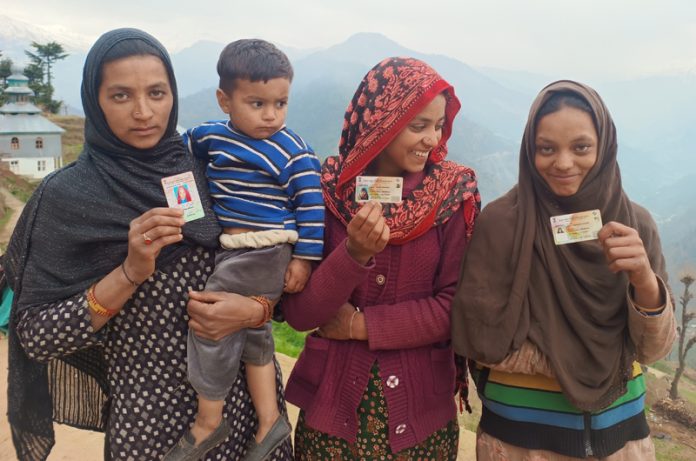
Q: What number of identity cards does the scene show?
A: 3